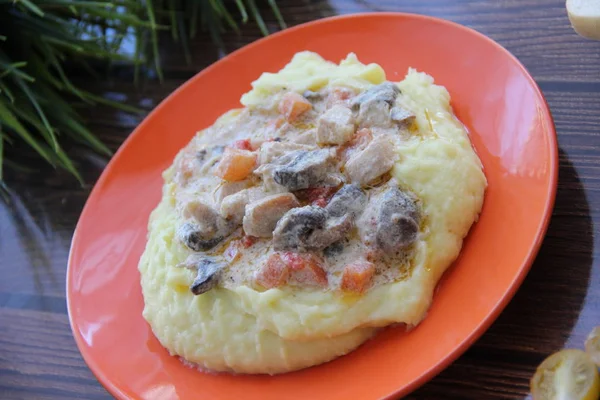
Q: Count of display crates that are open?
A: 0